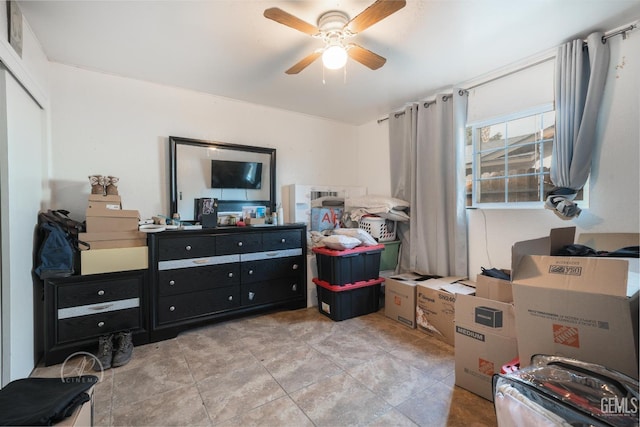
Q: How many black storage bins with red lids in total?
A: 2